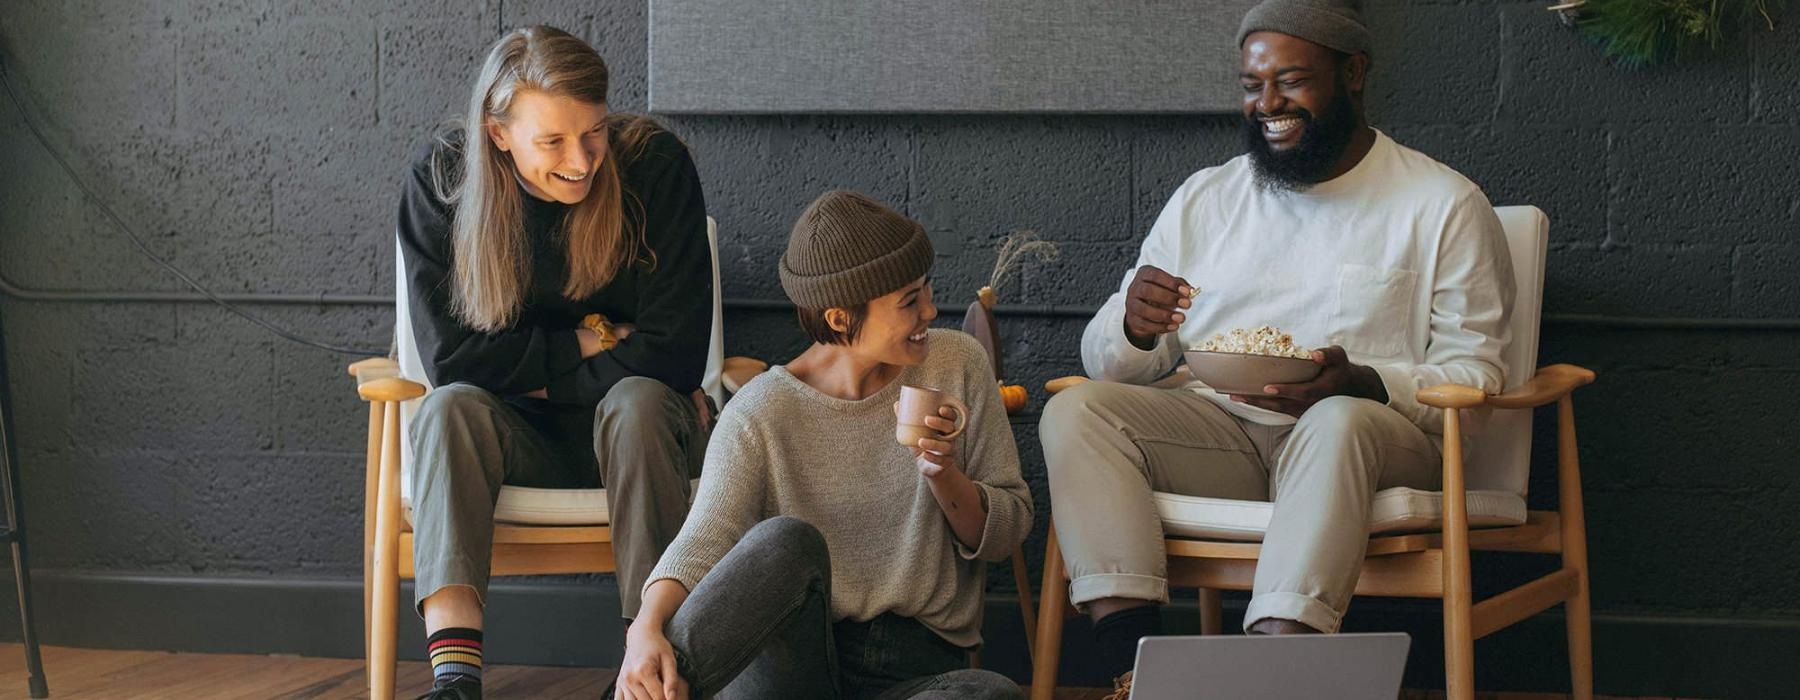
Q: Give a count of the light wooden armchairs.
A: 2